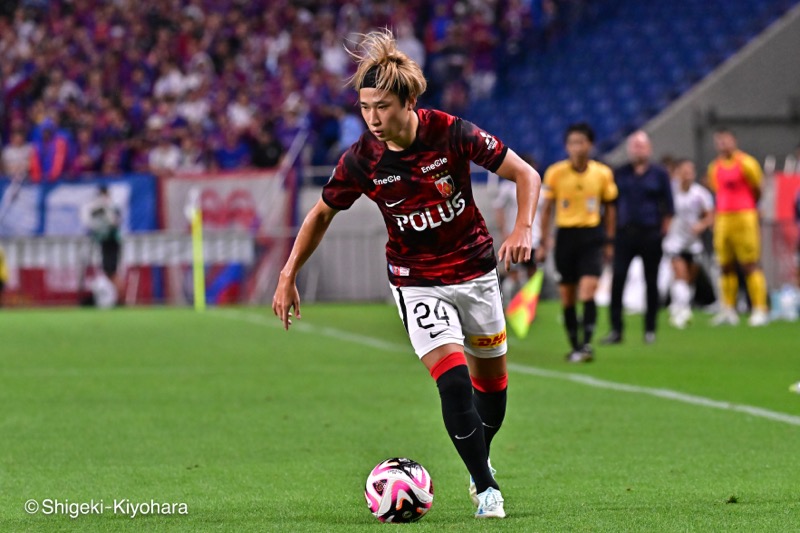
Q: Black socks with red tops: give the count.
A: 2